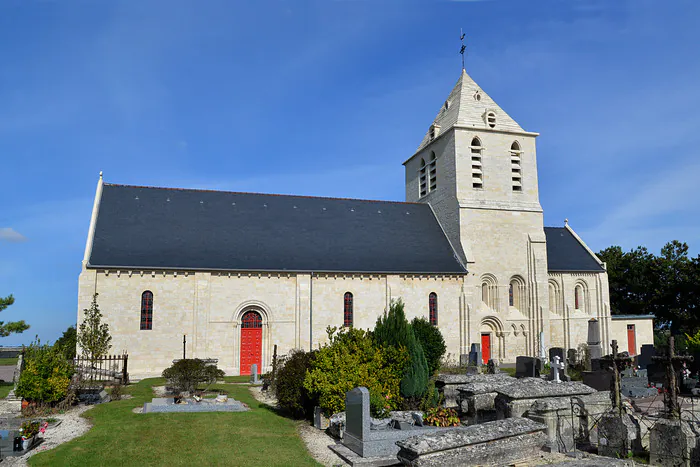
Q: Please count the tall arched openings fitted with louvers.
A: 4